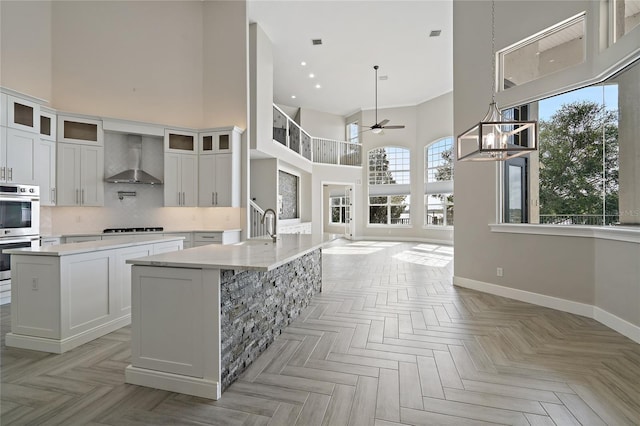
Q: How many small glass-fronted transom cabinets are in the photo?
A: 6